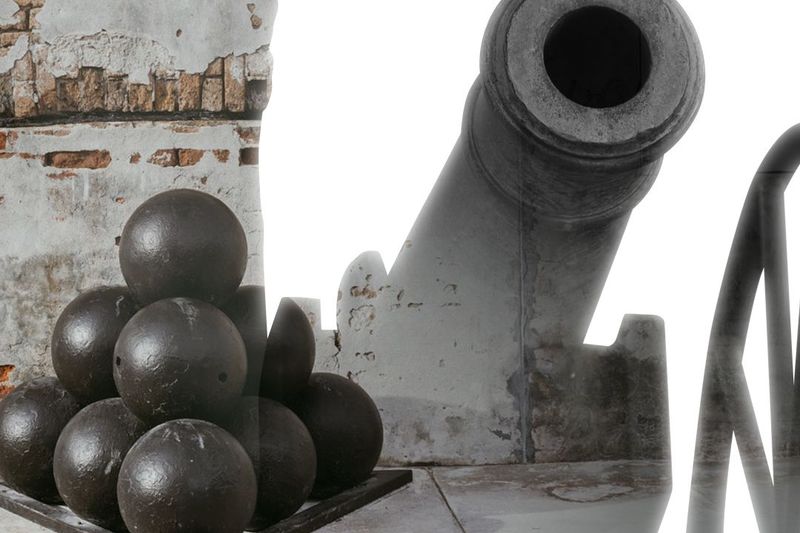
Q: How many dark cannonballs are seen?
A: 9